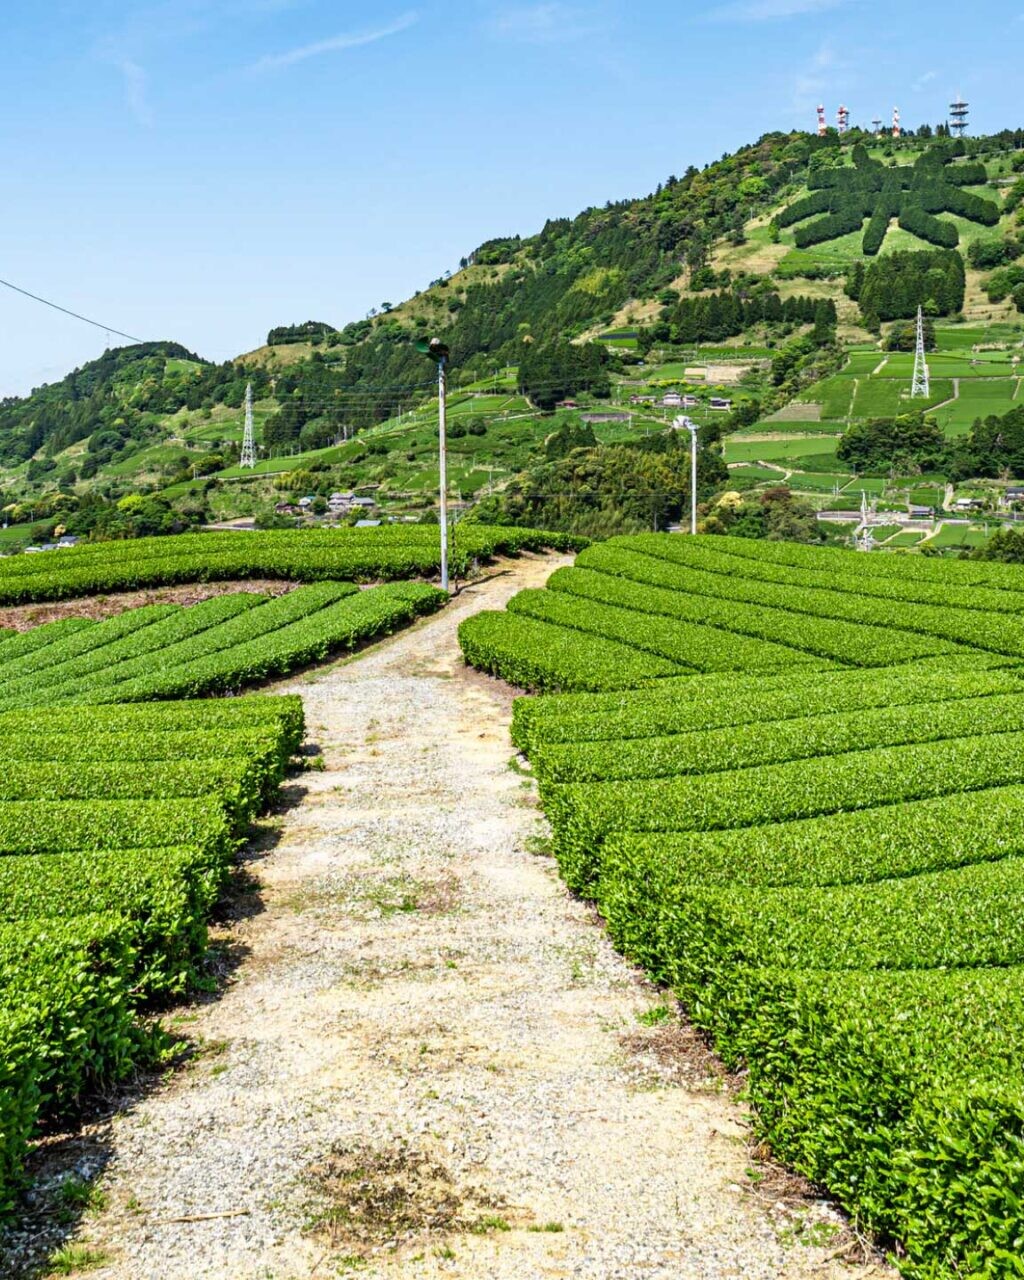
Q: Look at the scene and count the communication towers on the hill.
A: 5